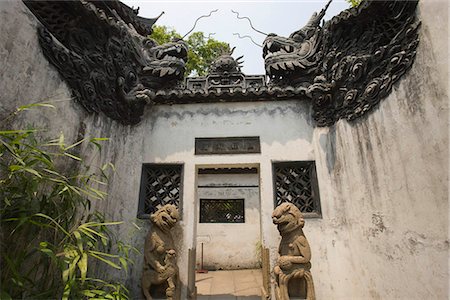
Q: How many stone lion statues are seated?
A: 2